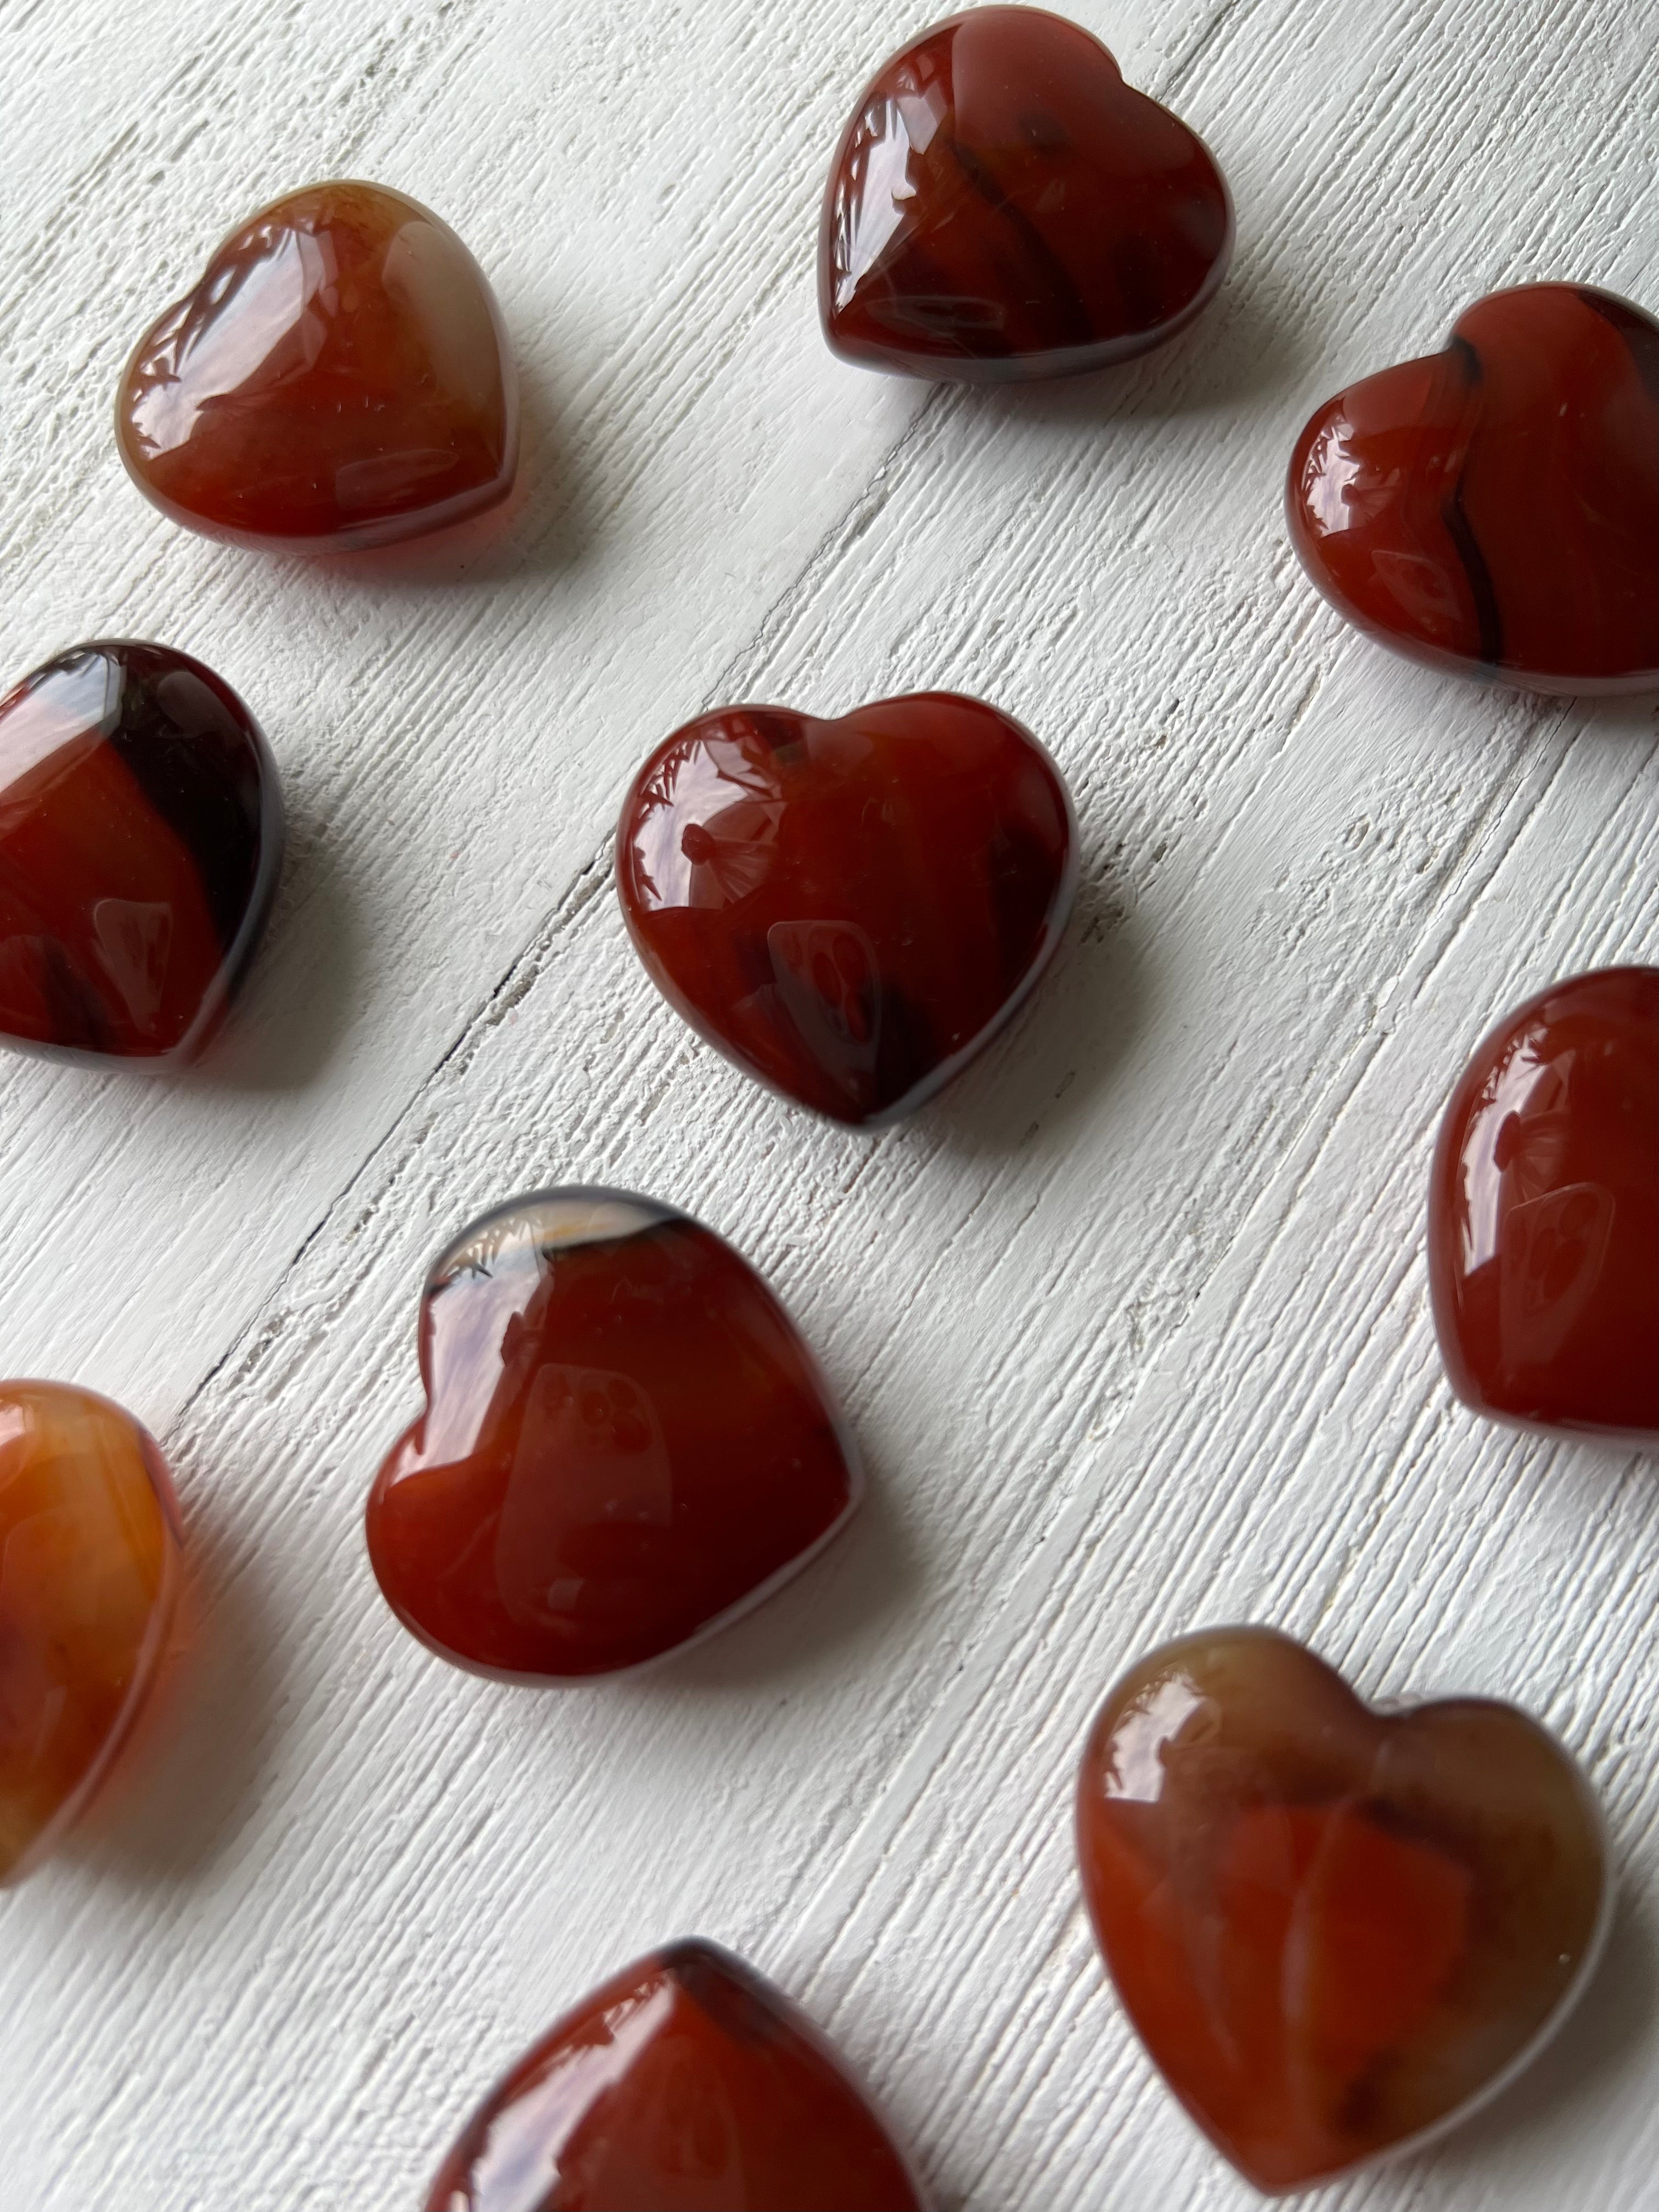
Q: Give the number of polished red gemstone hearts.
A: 10